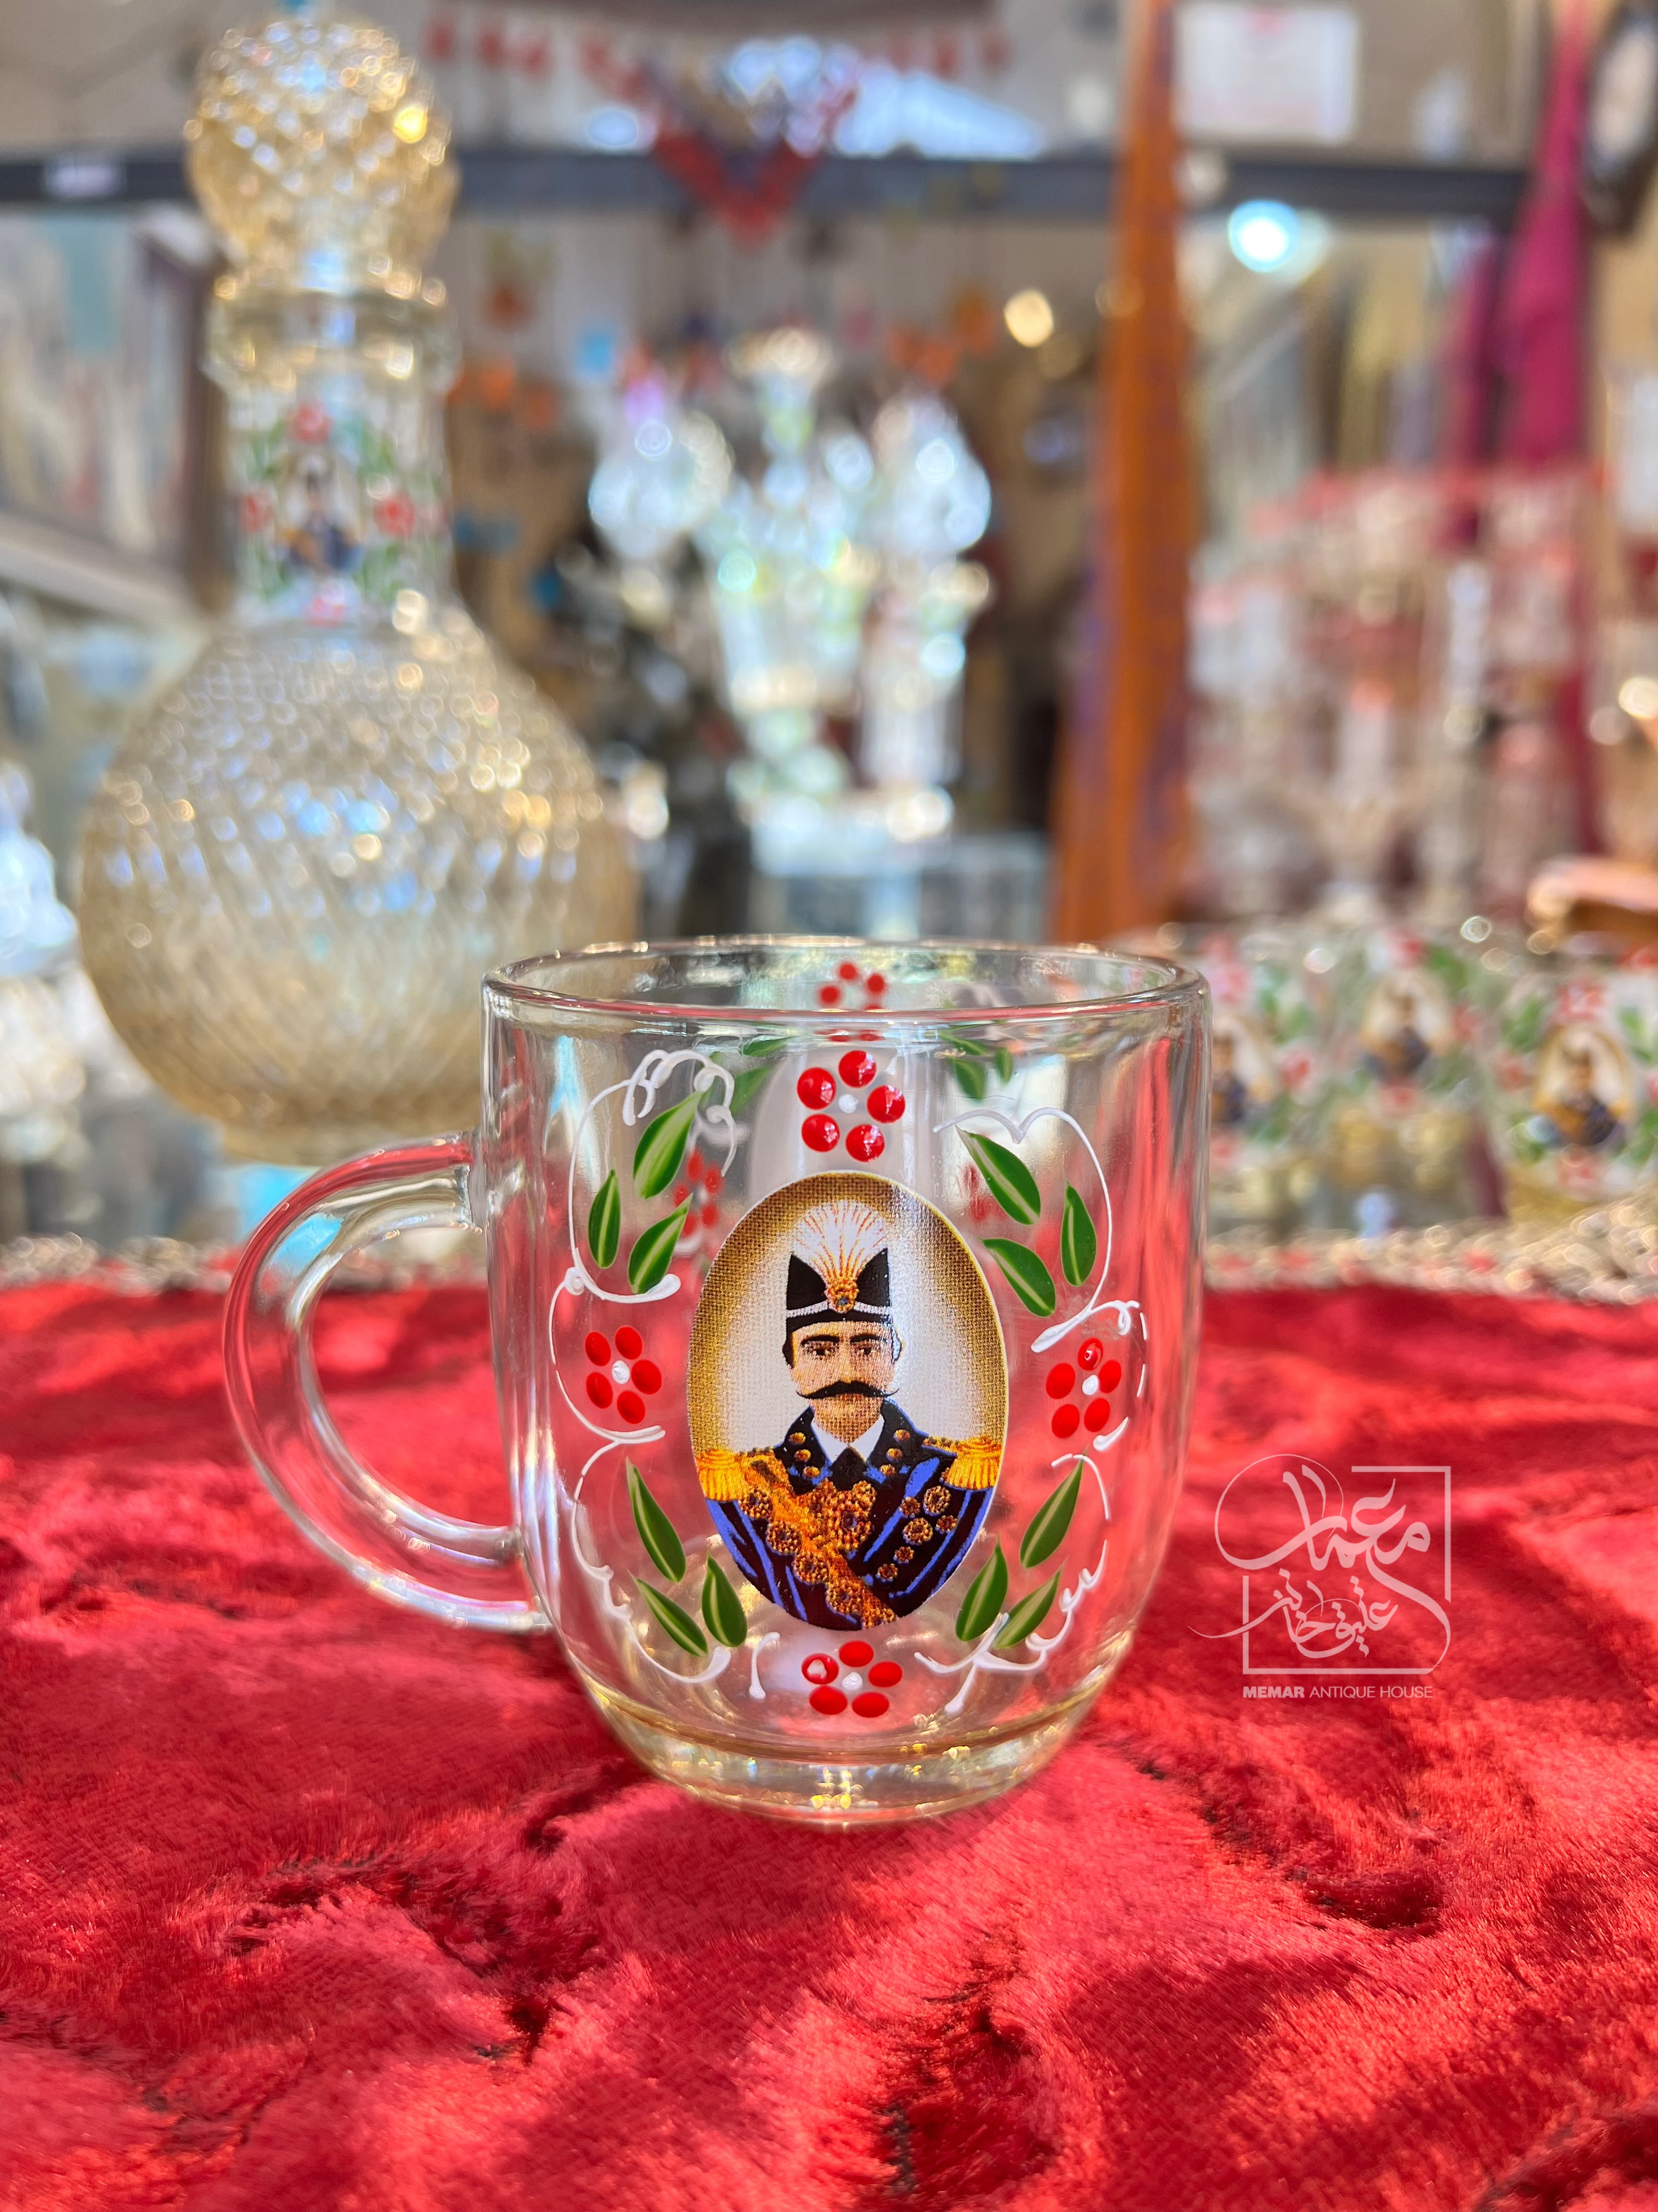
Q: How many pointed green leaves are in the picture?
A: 12